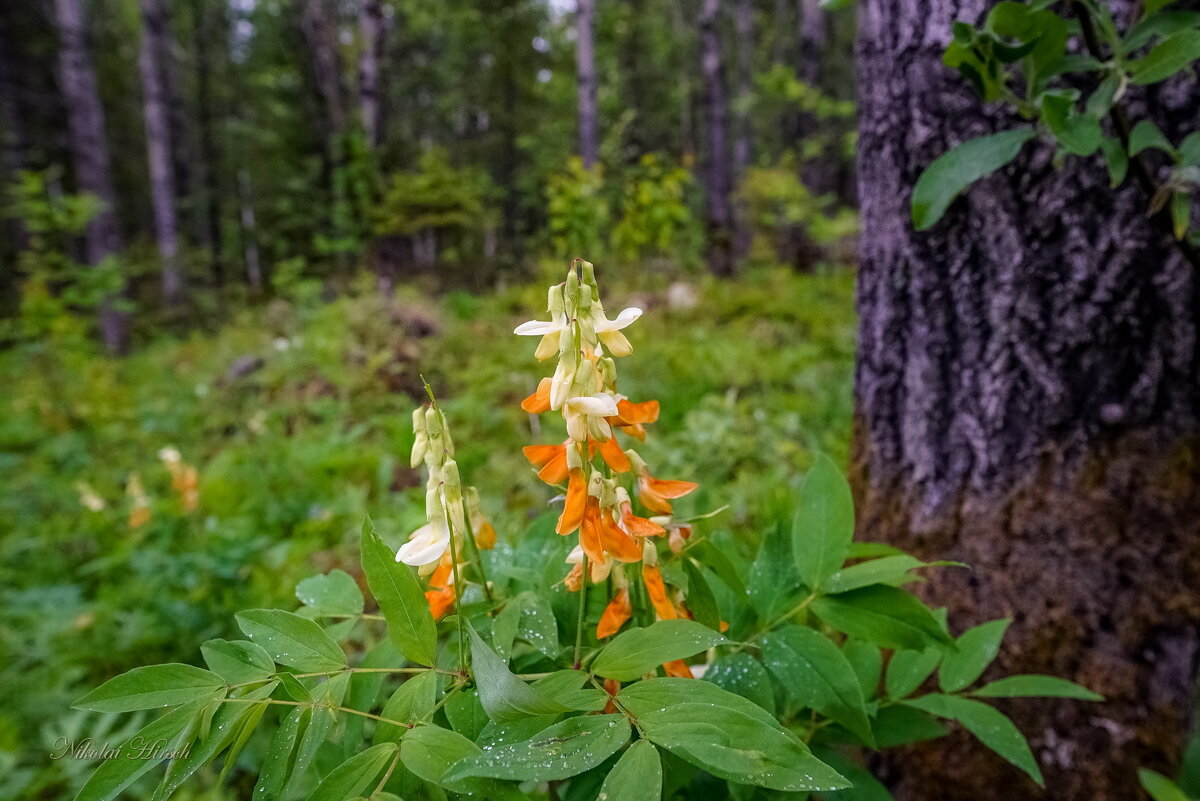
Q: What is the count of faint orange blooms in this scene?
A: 2